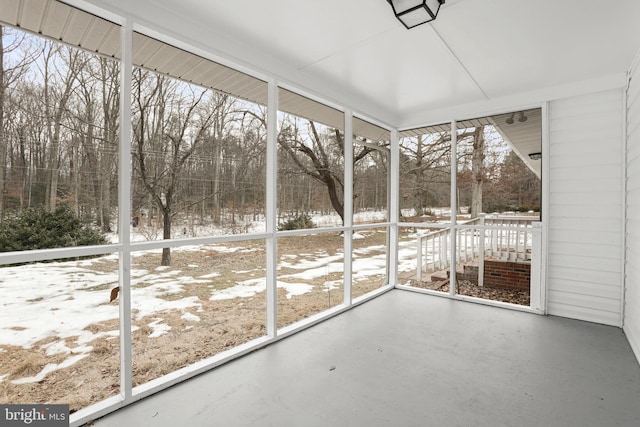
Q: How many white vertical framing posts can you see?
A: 6